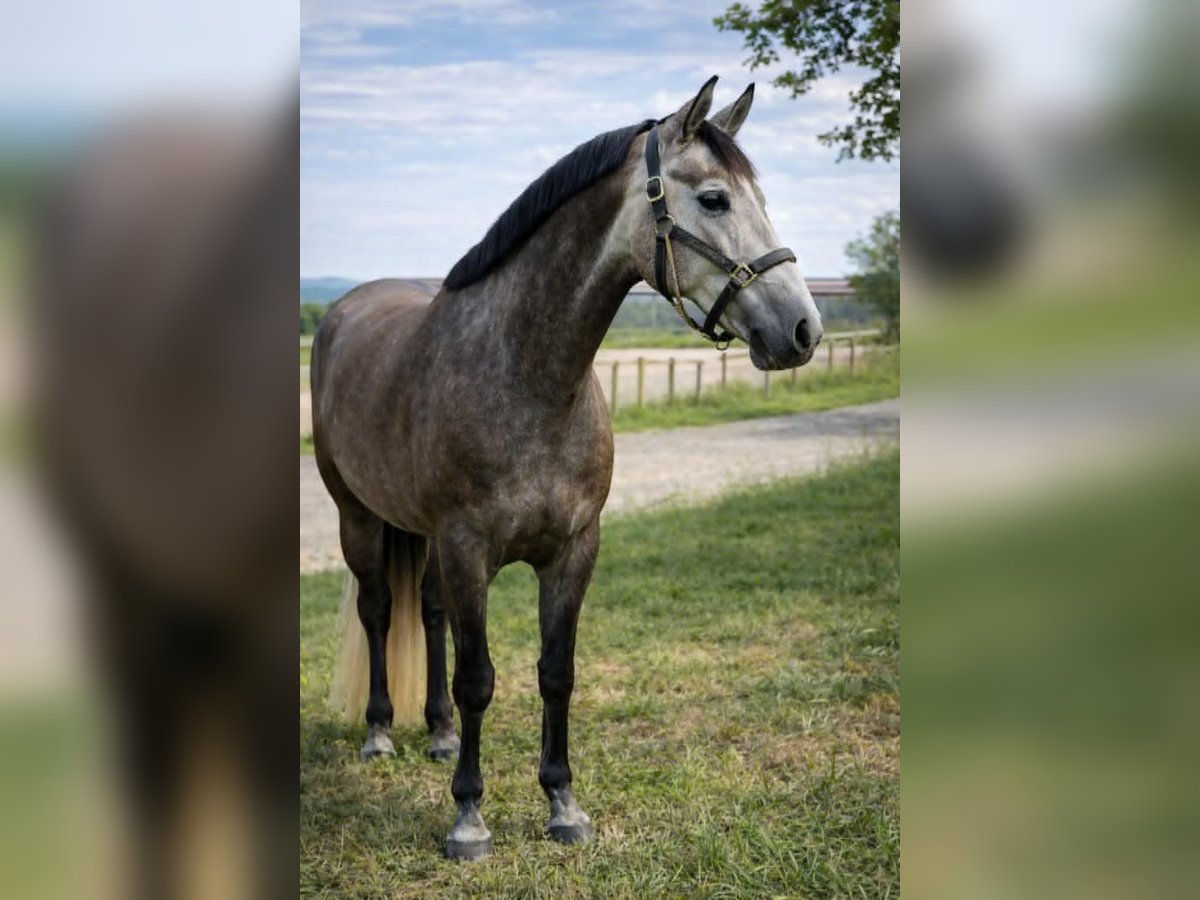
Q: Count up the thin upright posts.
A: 9